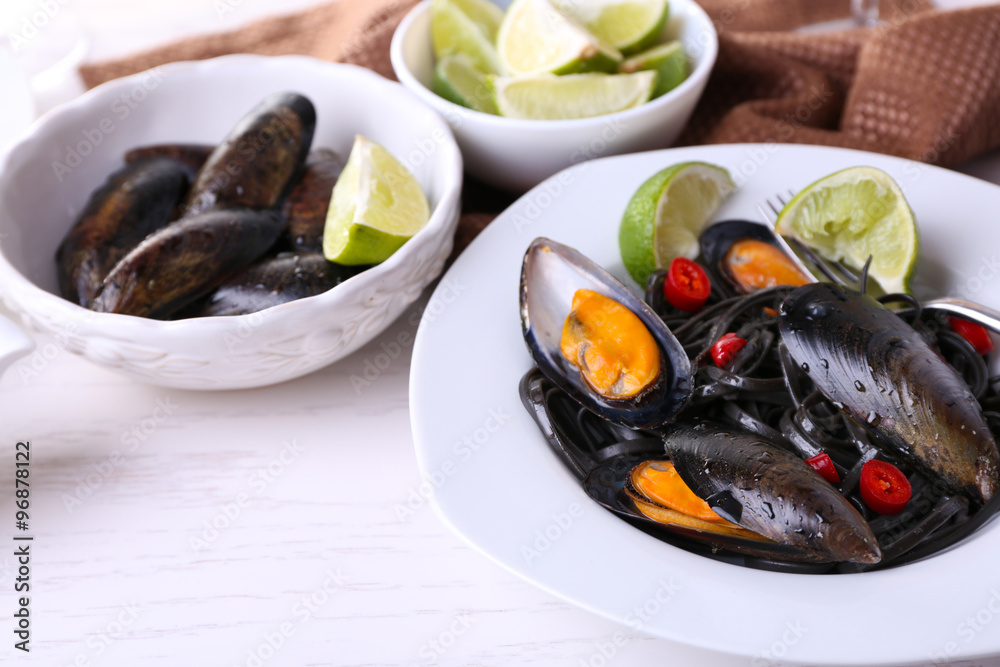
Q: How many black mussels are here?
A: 10